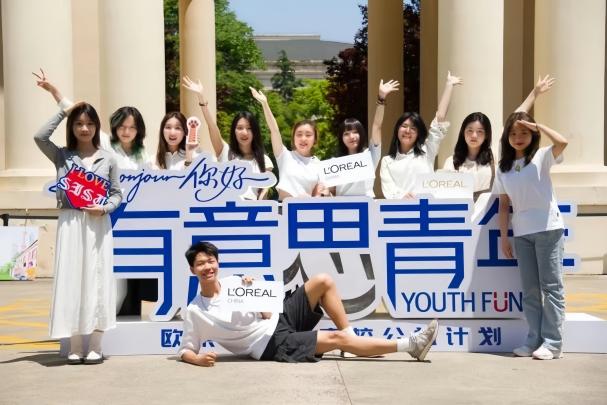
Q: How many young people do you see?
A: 10